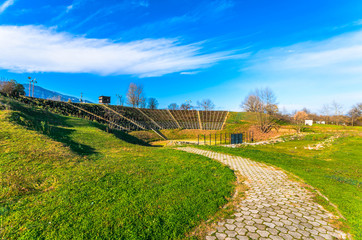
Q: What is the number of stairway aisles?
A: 6